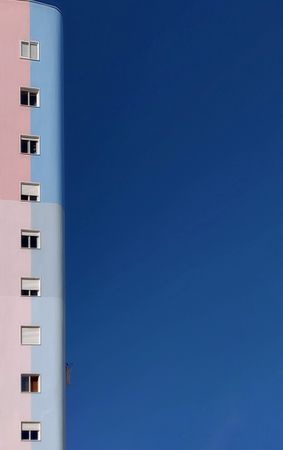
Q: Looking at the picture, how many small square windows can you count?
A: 9